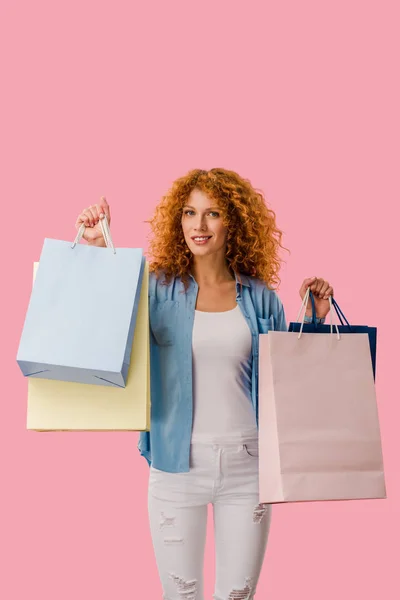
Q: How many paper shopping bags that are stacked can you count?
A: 4